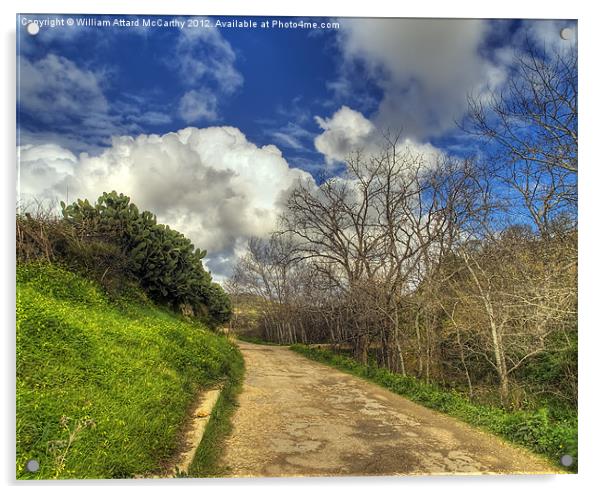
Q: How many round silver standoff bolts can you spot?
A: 4